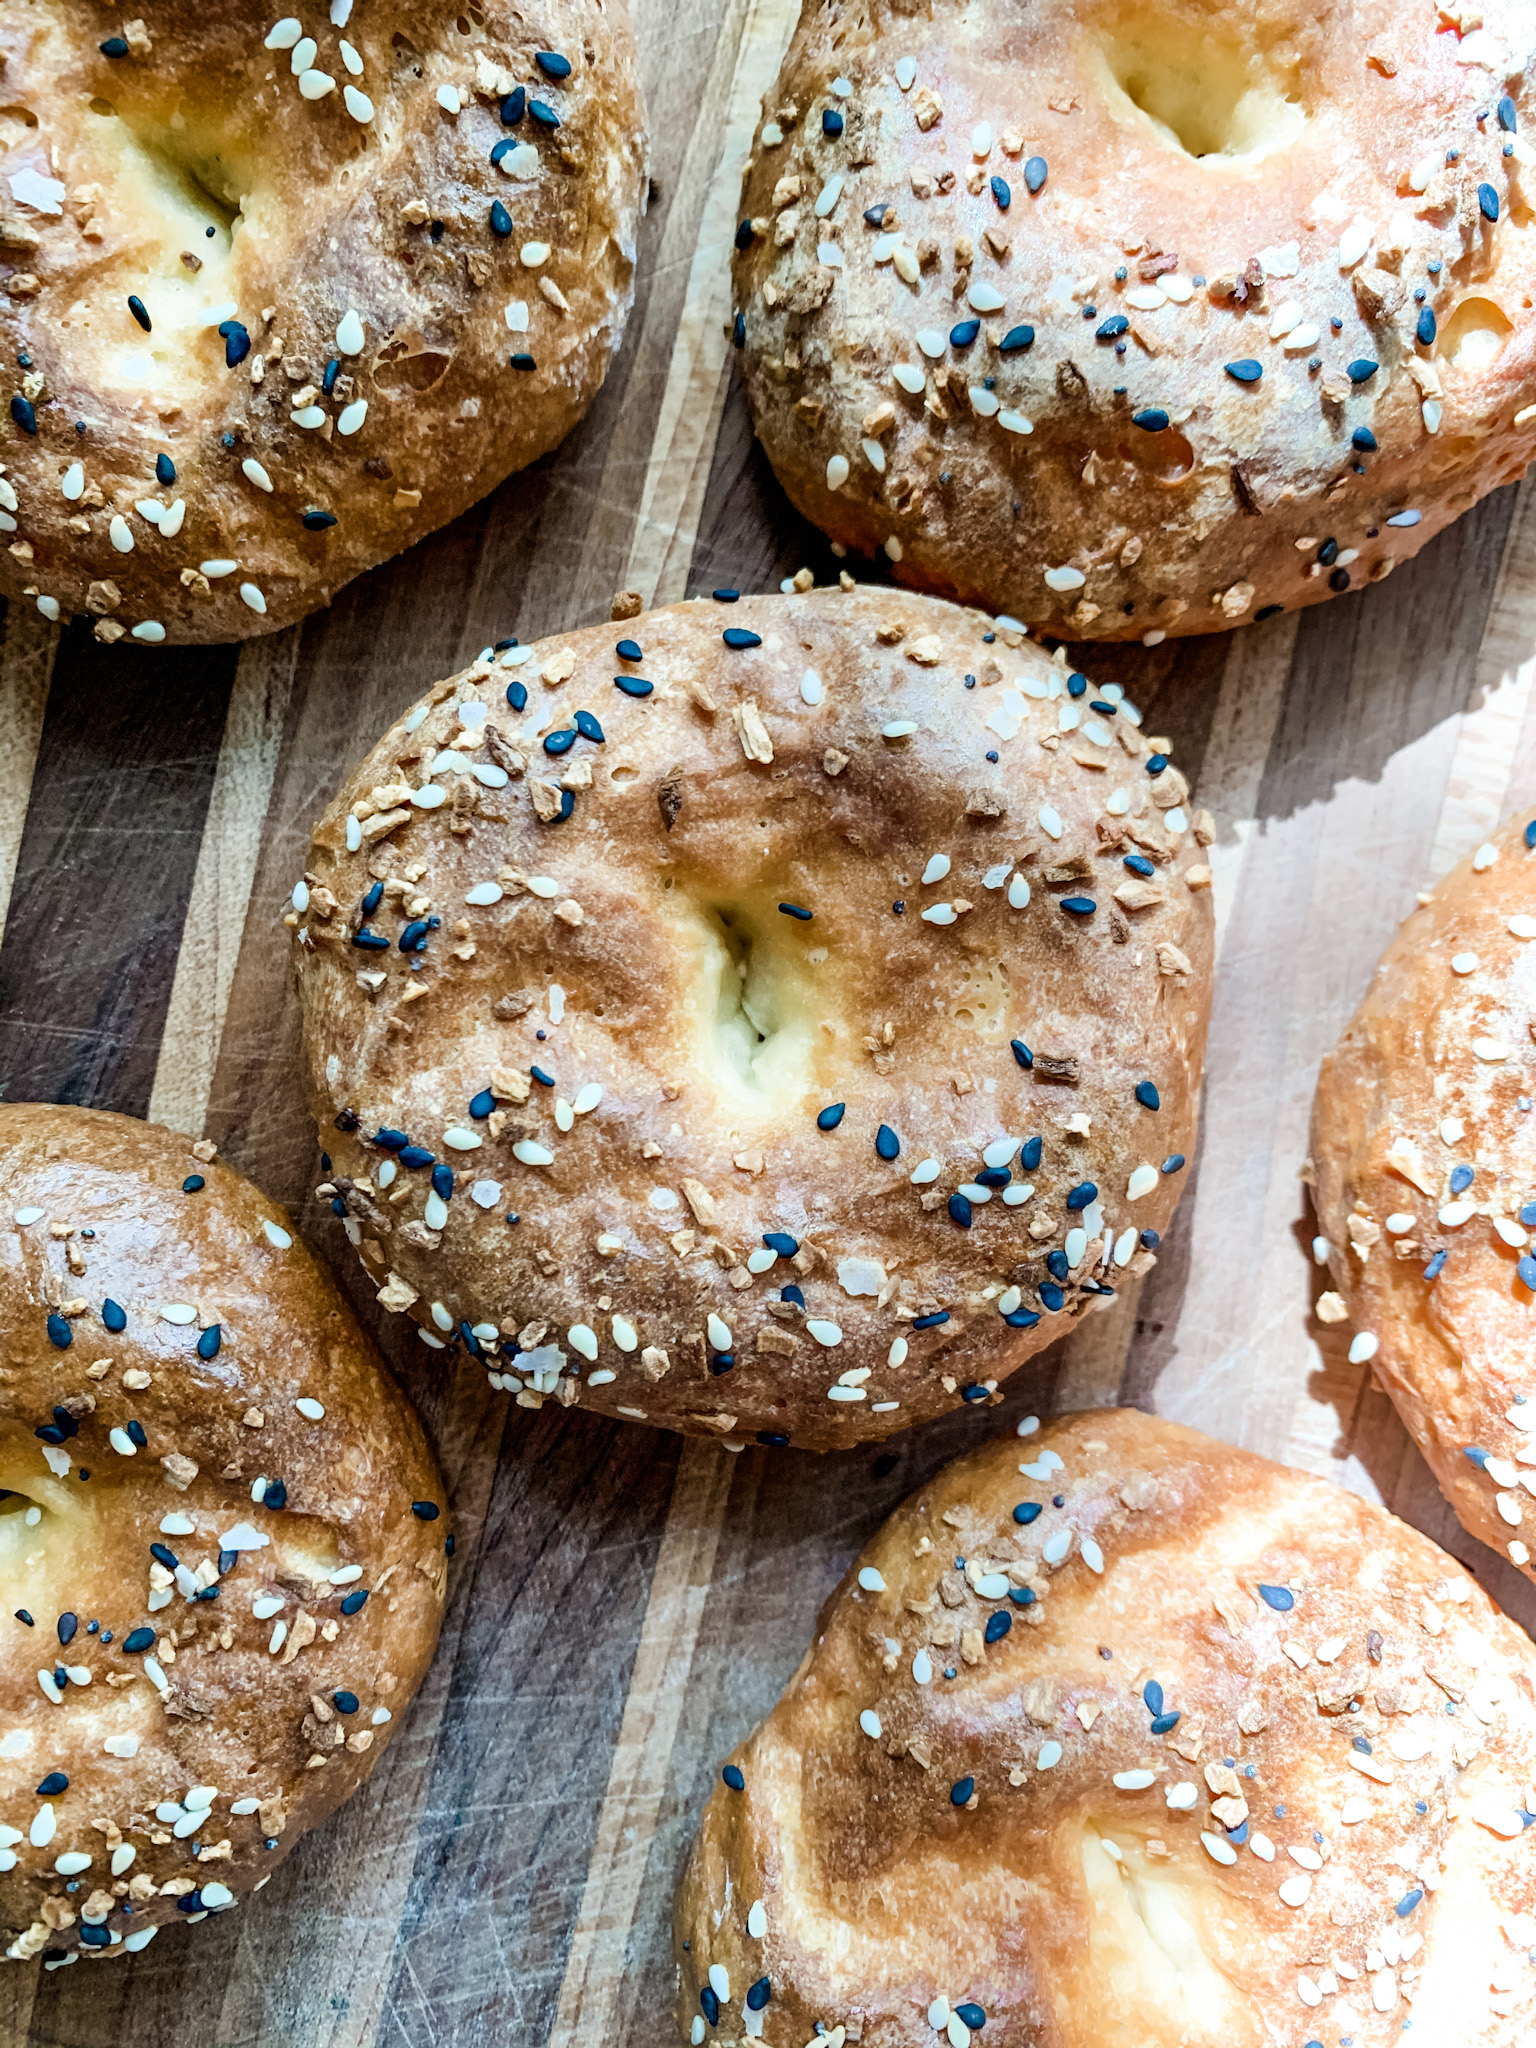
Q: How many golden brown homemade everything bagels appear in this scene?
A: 6